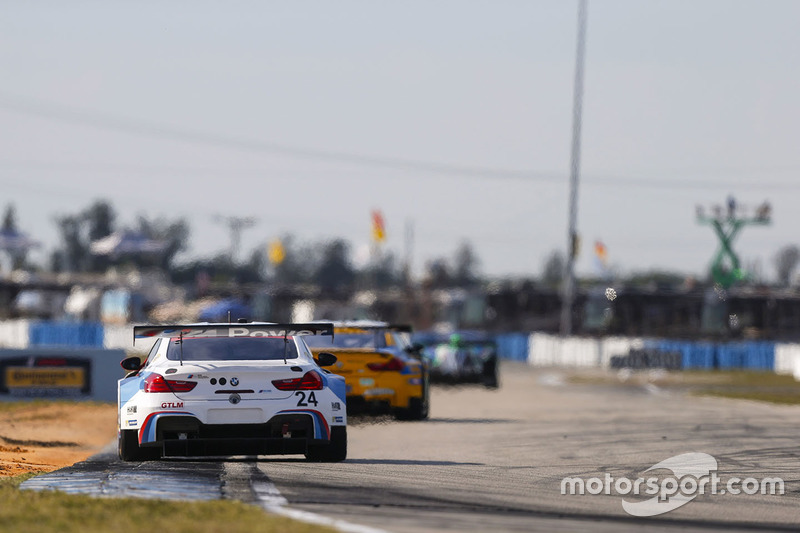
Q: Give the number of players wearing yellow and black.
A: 0